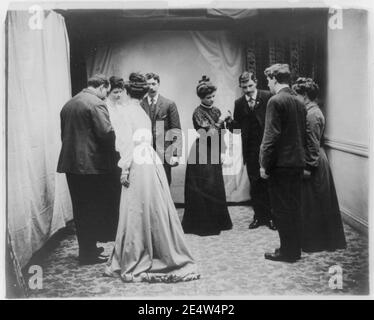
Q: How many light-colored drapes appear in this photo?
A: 2